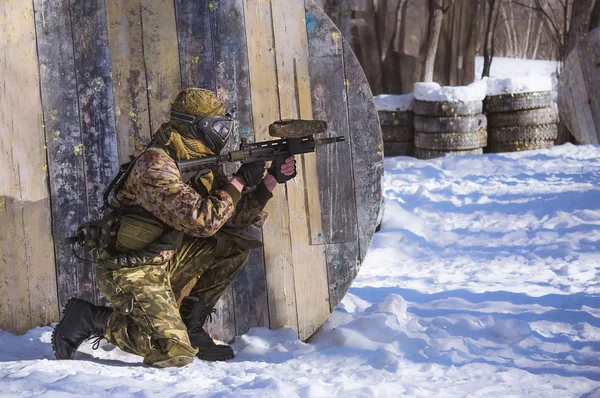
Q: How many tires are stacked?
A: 11